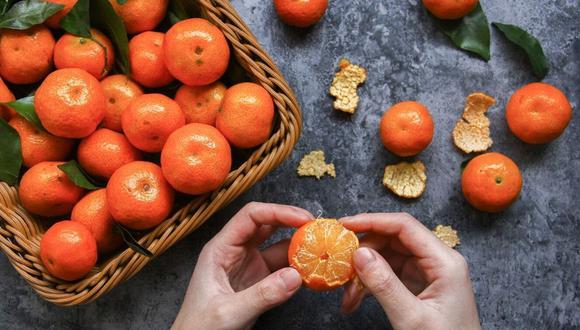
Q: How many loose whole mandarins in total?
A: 5